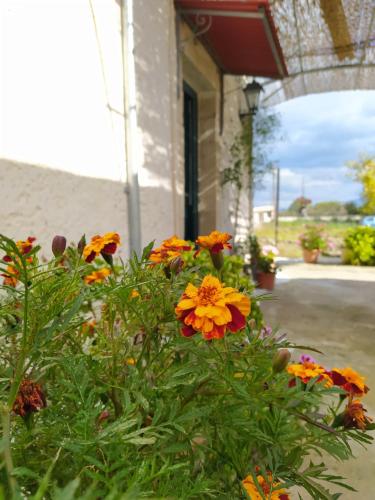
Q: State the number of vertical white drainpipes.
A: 1